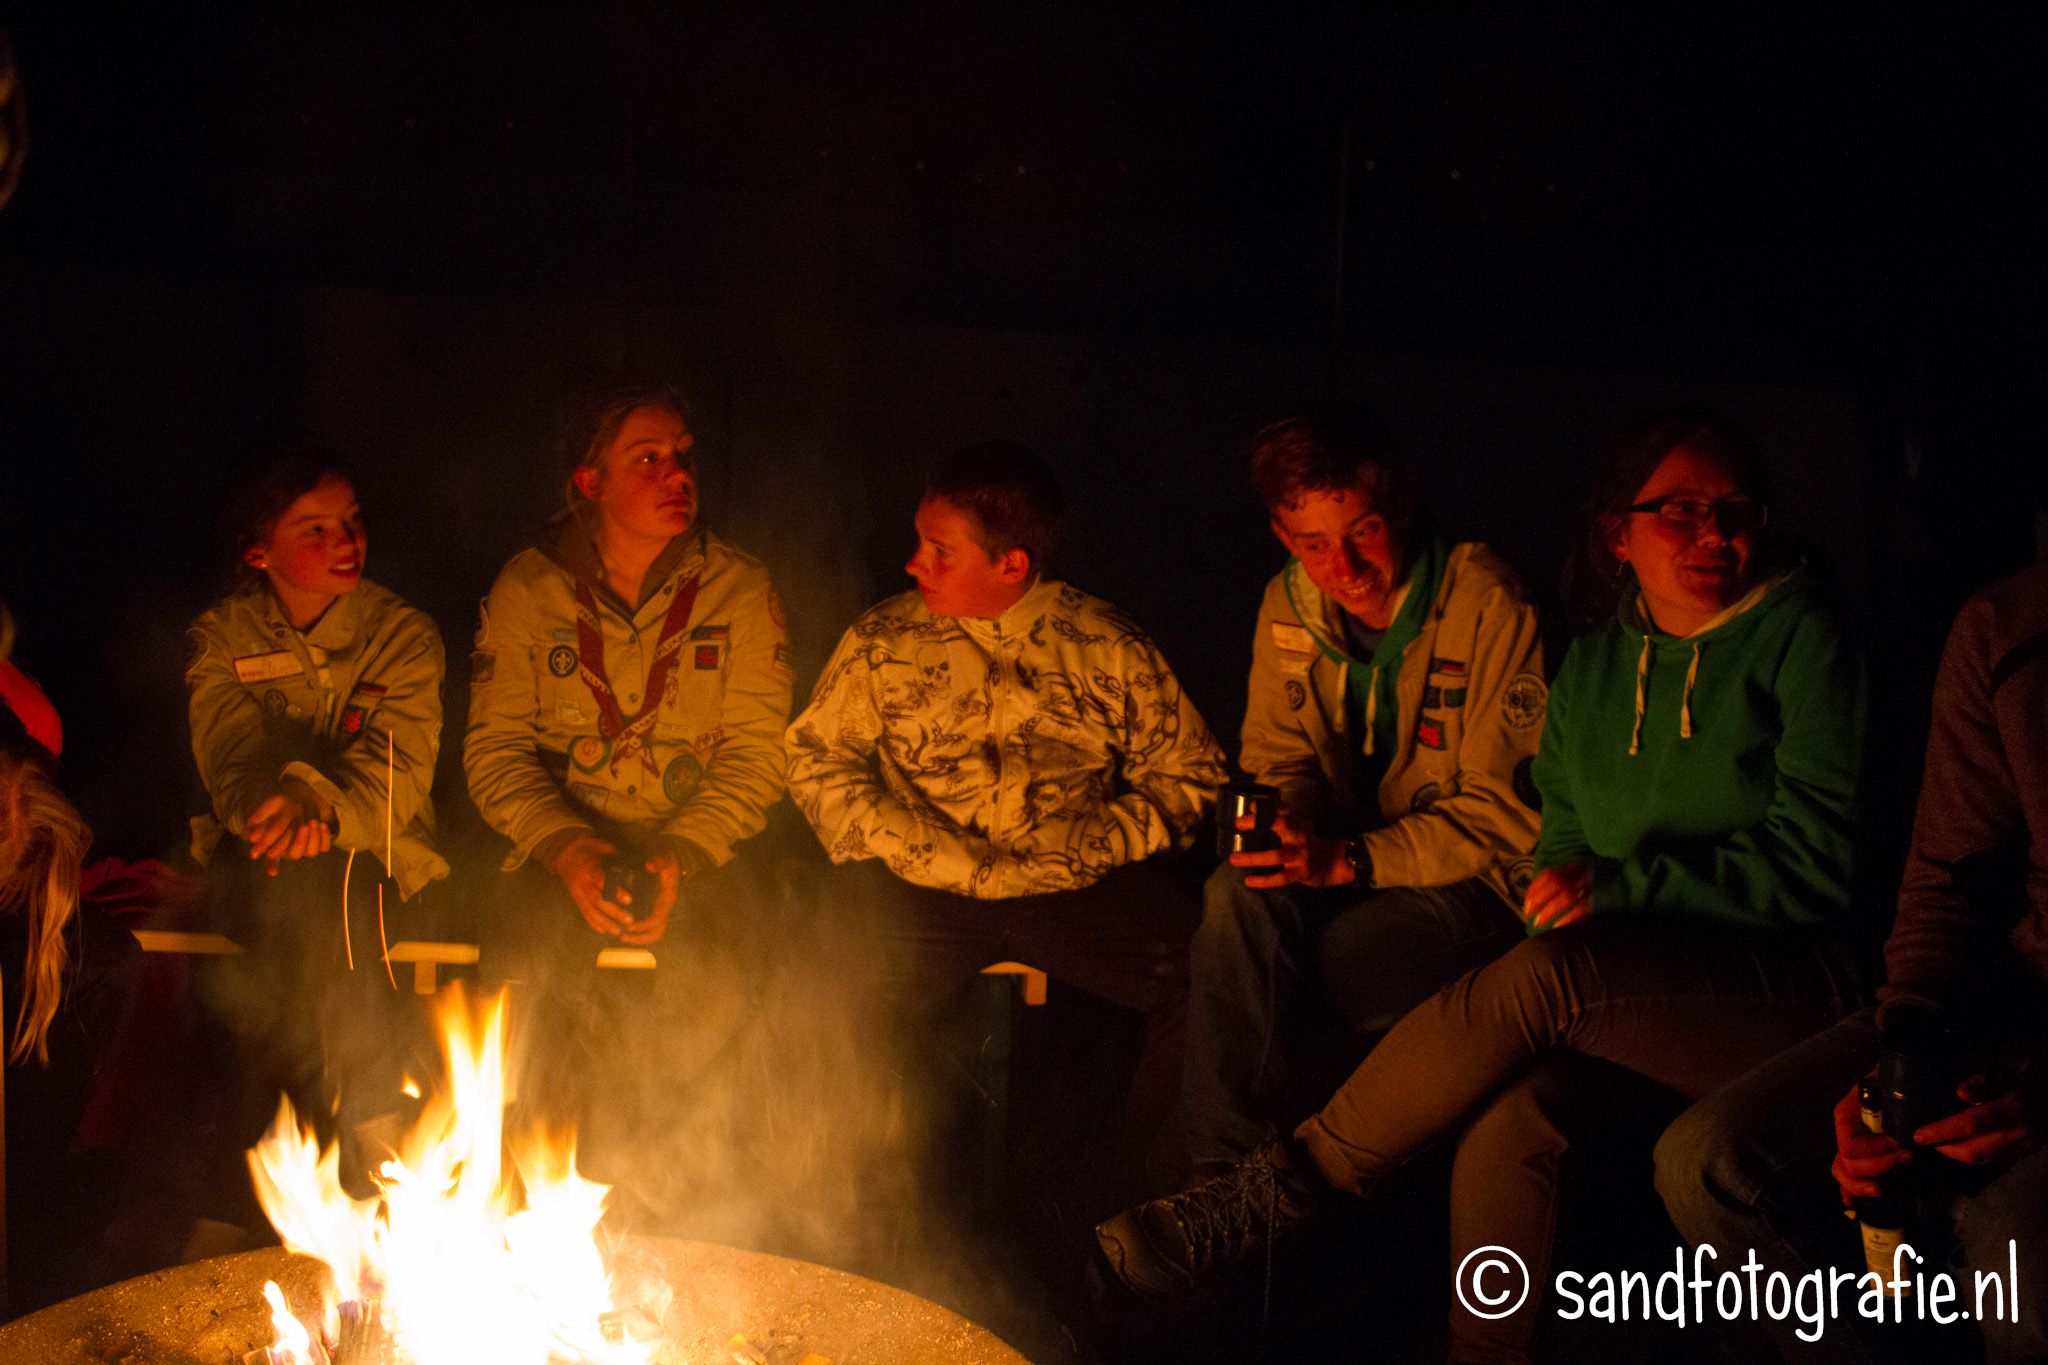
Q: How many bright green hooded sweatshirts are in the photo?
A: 2